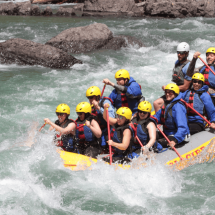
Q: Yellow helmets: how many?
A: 9